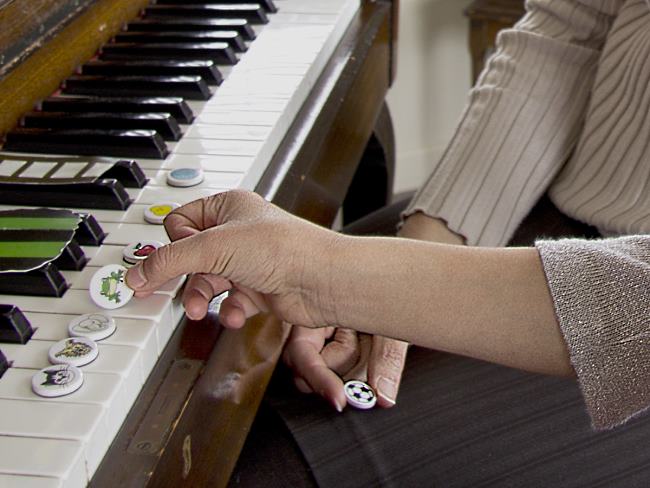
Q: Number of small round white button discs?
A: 8